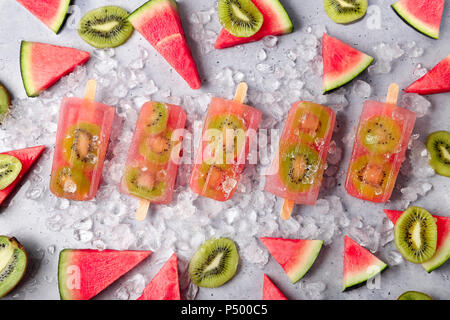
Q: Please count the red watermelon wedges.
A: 14